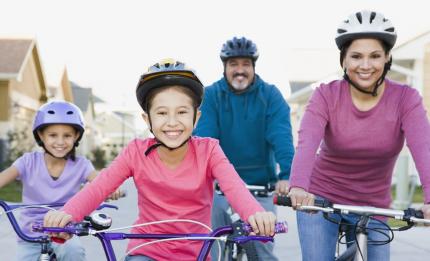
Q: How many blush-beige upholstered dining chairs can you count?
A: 0